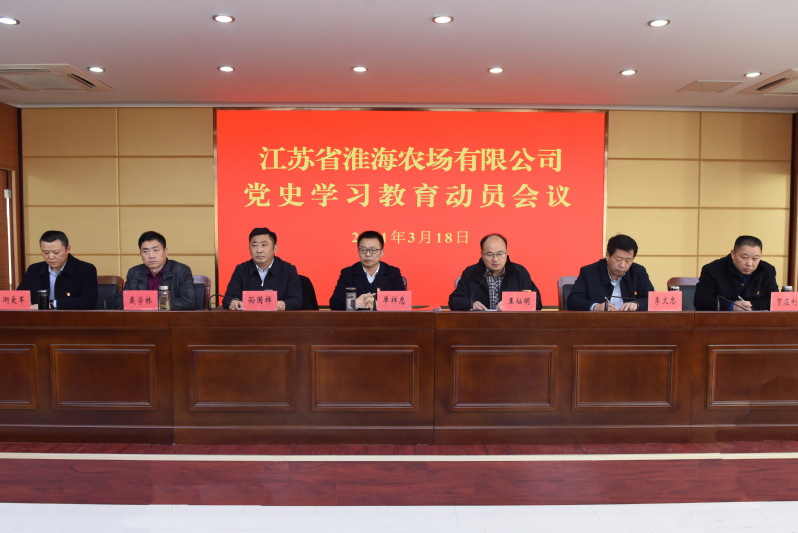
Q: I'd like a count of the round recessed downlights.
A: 10